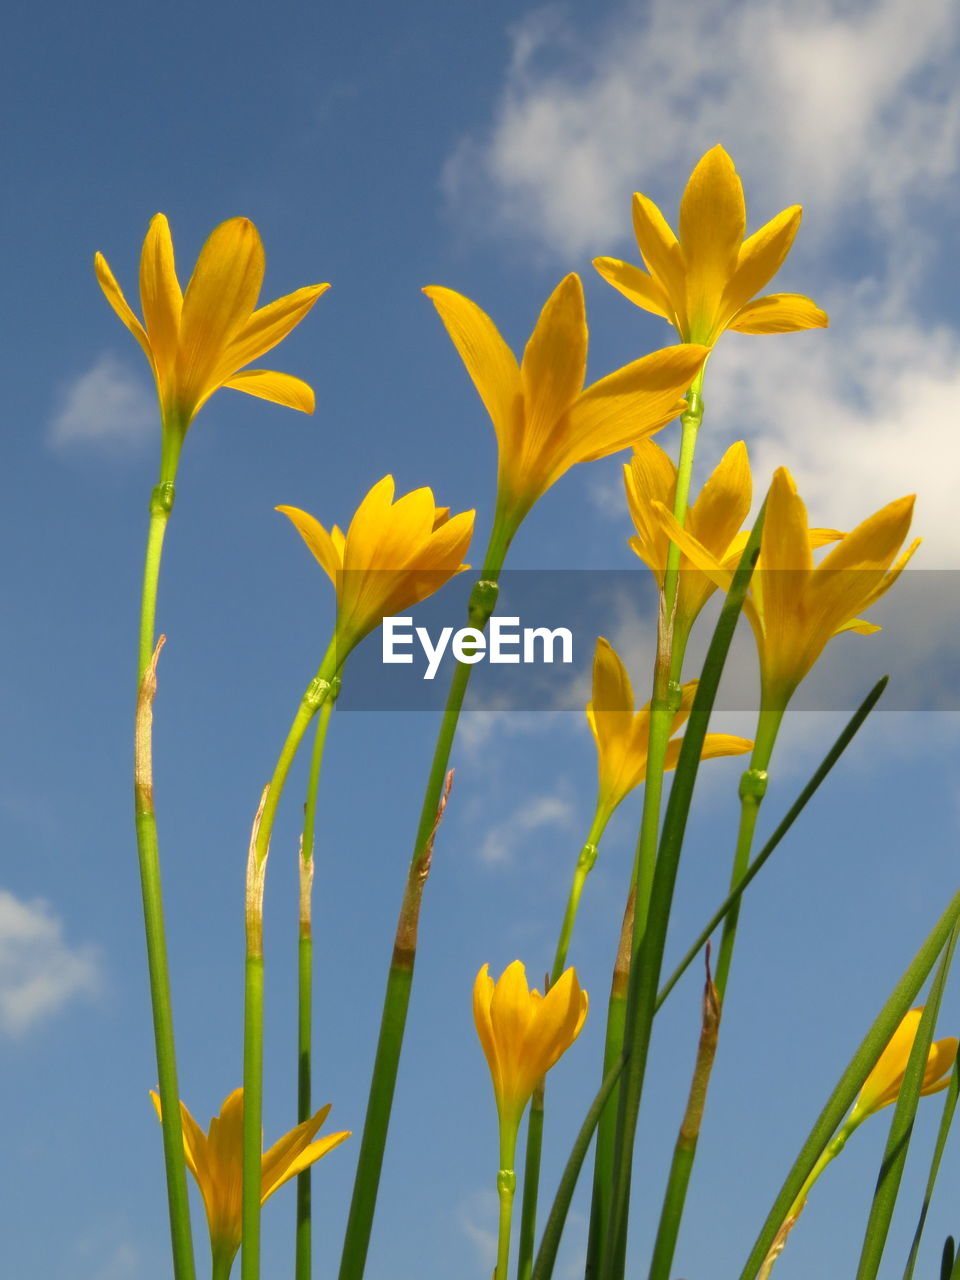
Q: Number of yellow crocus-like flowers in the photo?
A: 10